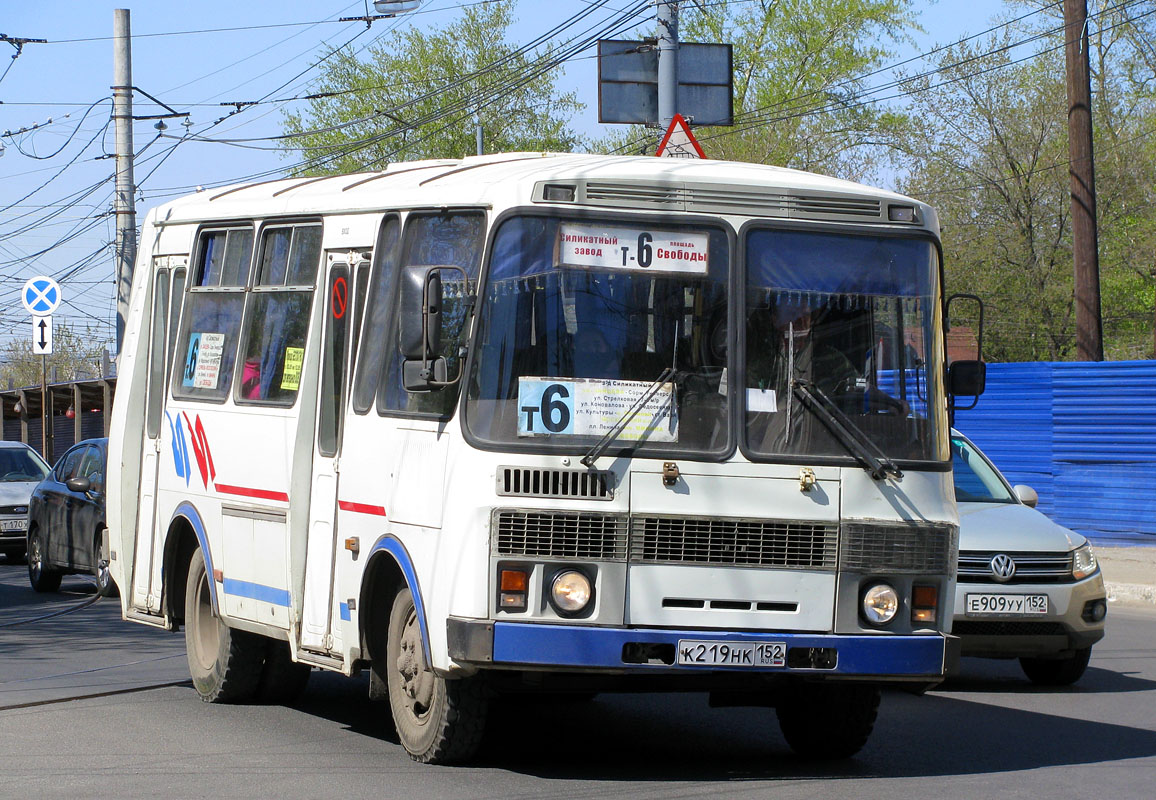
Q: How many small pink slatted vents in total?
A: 0